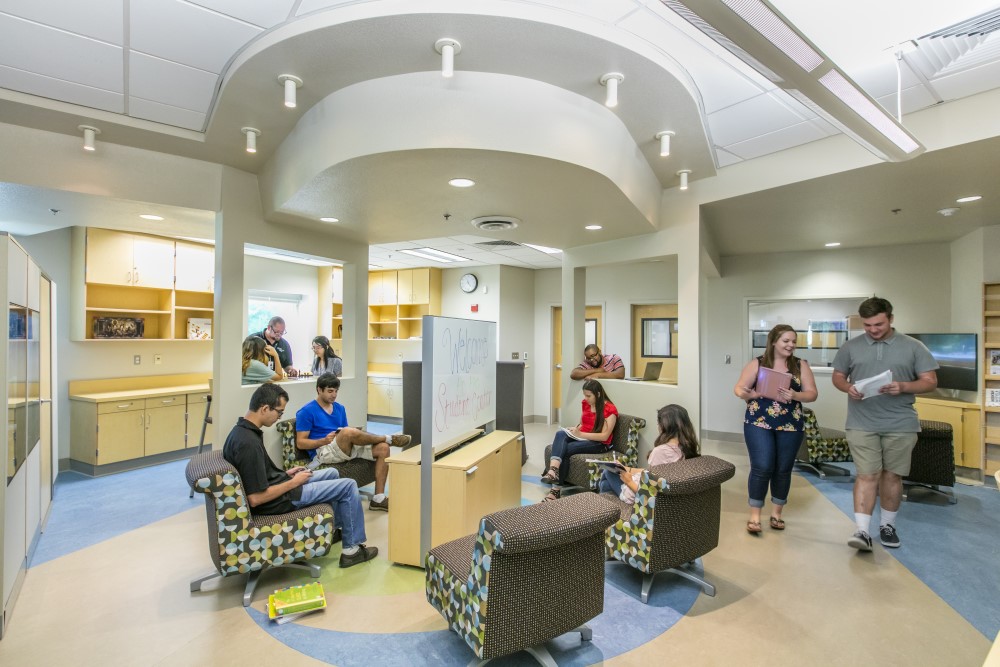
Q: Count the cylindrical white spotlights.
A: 7